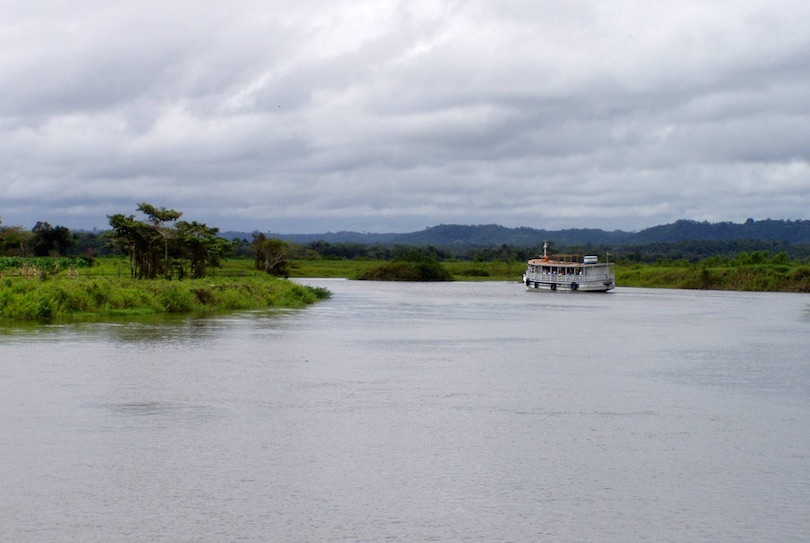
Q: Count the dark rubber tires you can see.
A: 4